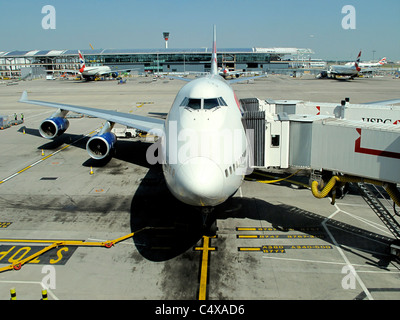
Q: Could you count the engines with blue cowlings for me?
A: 2